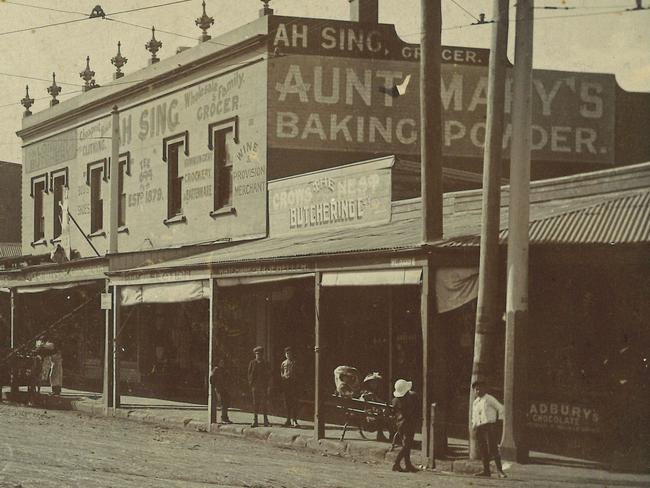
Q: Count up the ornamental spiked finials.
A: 7